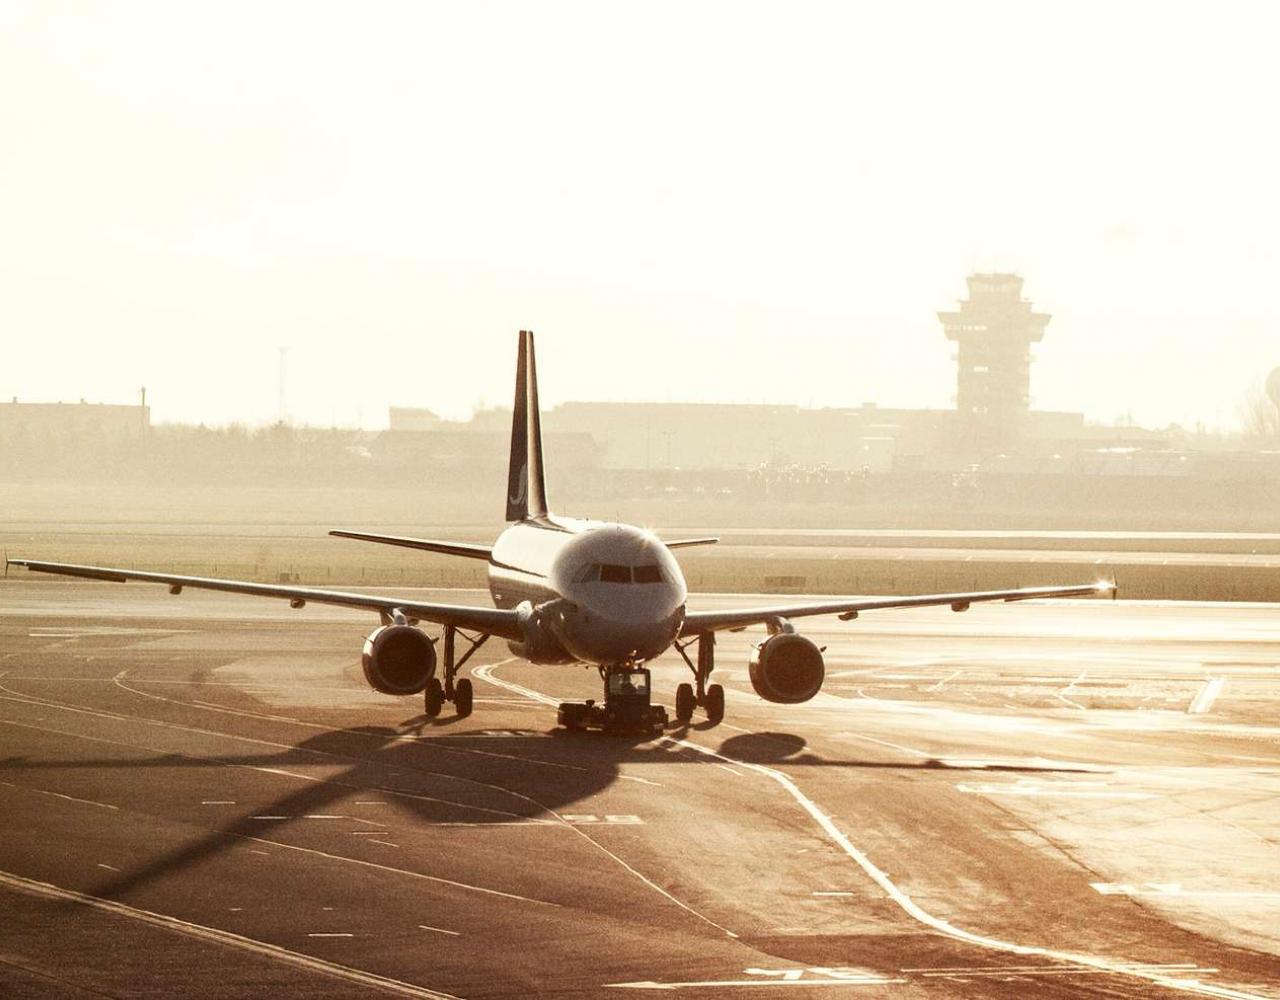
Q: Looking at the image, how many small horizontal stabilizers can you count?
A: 2